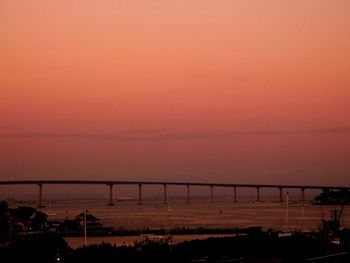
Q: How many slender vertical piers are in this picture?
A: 10